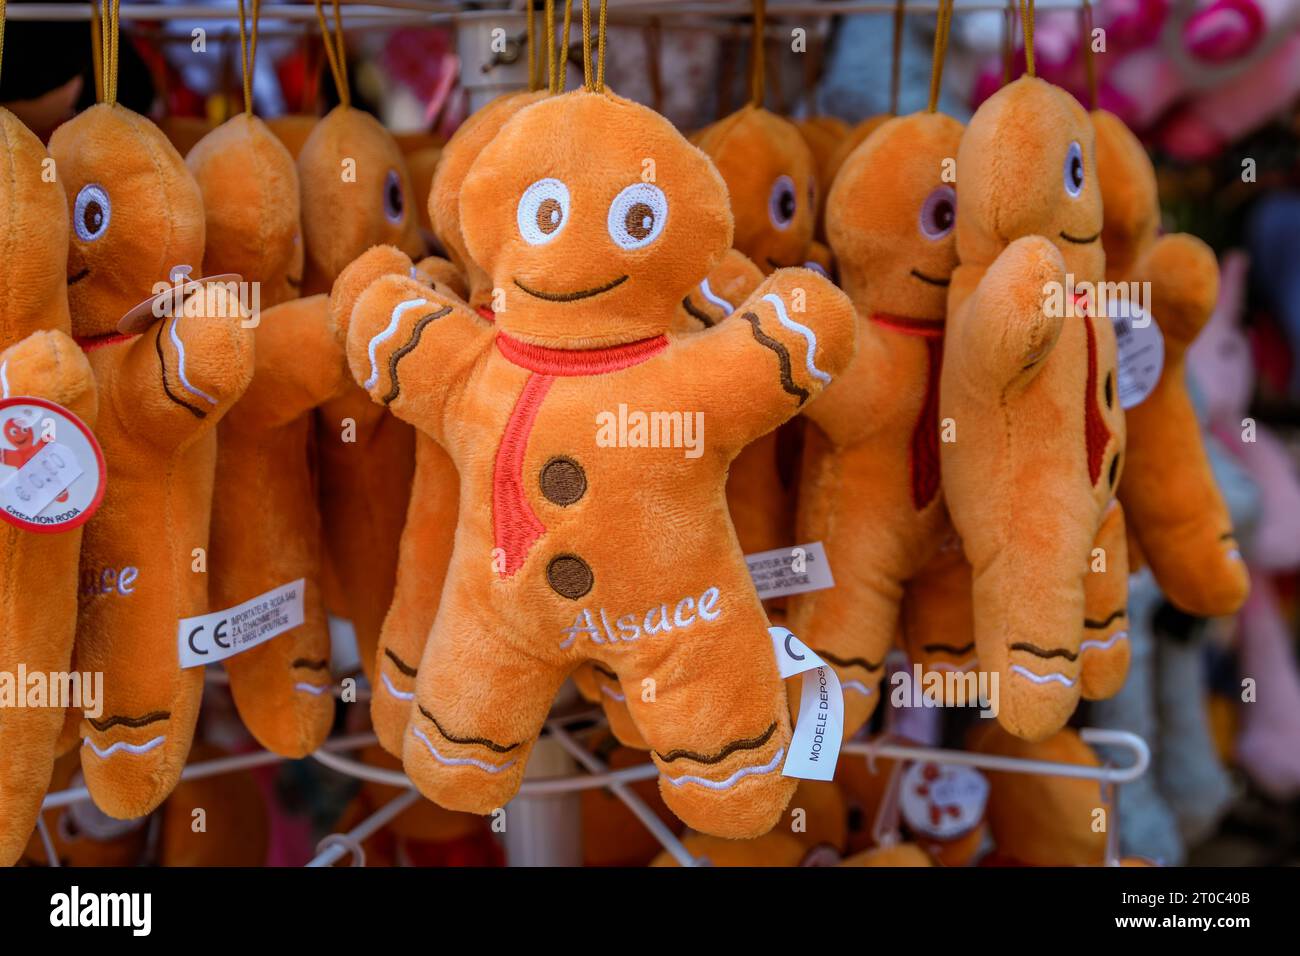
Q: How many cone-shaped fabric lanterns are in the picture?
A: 0